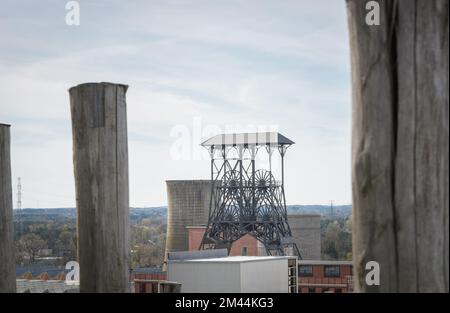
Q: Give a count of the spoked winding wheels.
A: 4